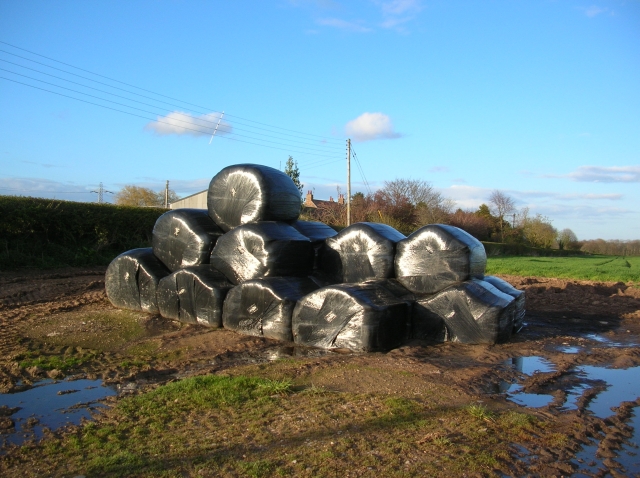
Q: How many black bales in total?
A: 12